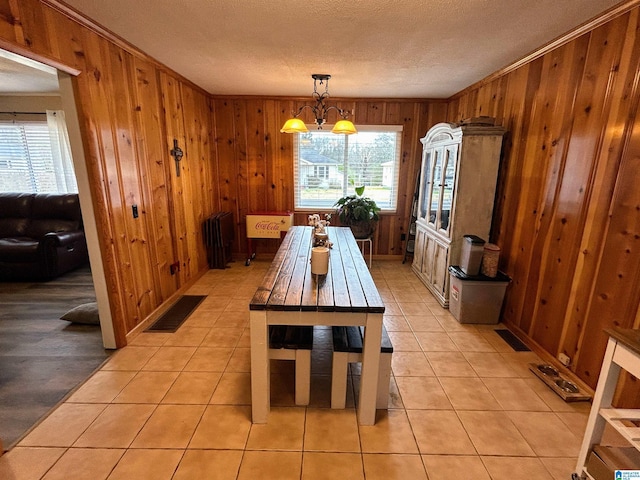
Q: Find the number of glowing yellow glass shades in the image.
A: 2